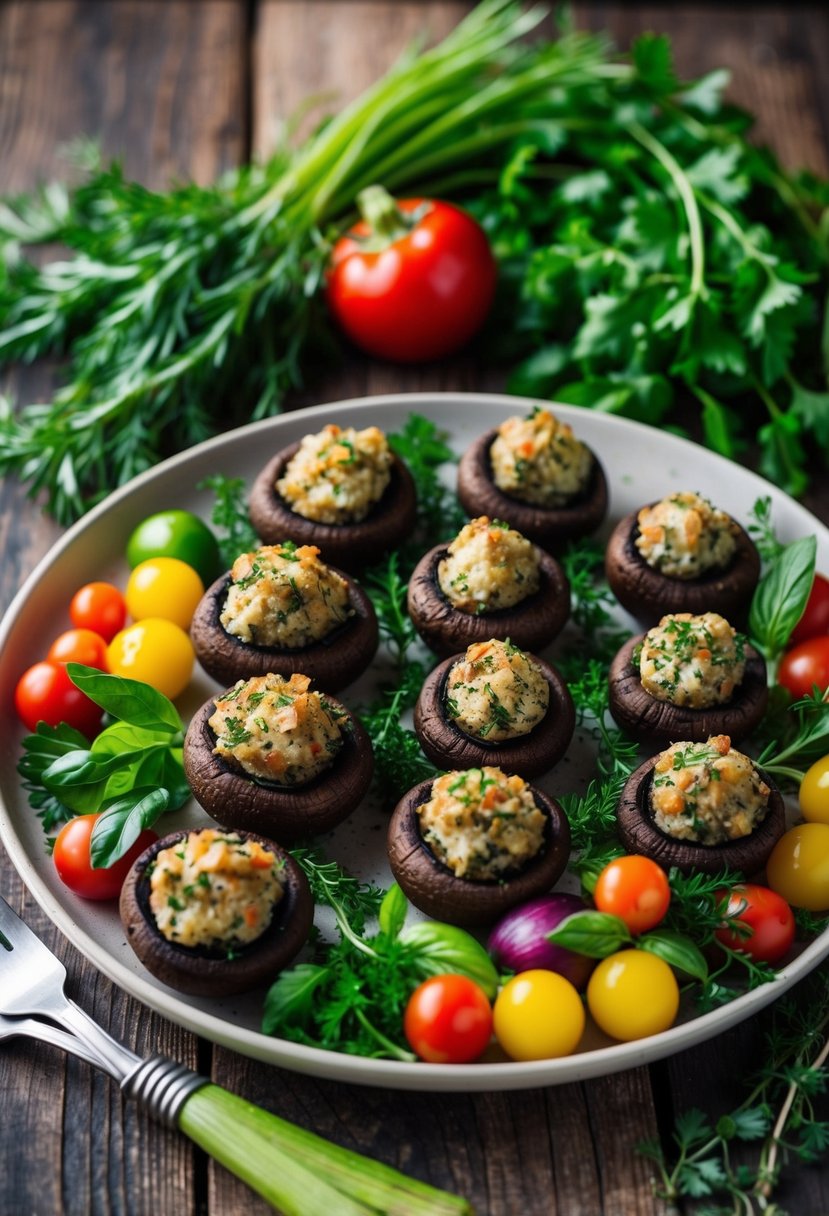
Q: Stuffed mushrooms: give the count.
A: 11